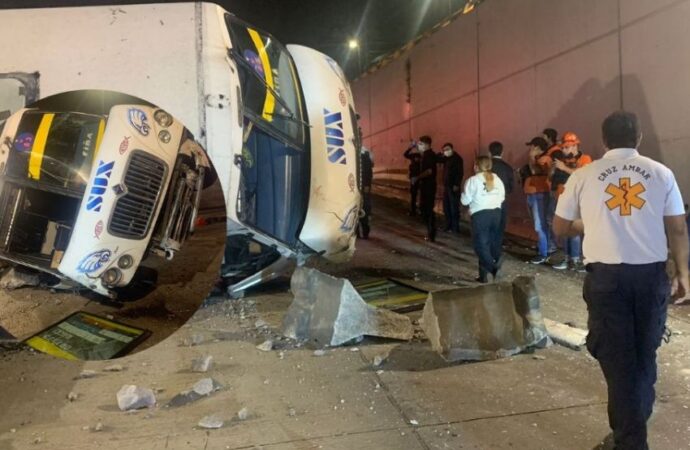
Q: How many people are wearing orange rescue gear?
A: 3